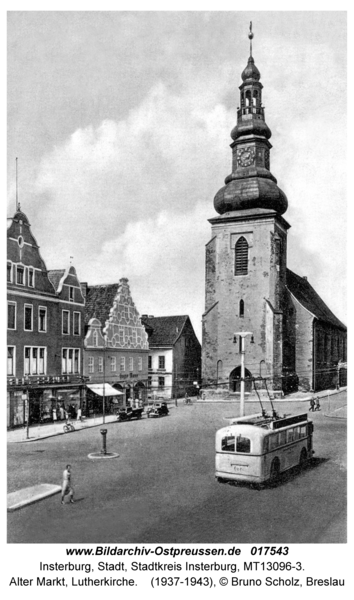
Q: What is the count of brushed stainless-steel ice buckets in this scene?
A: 0